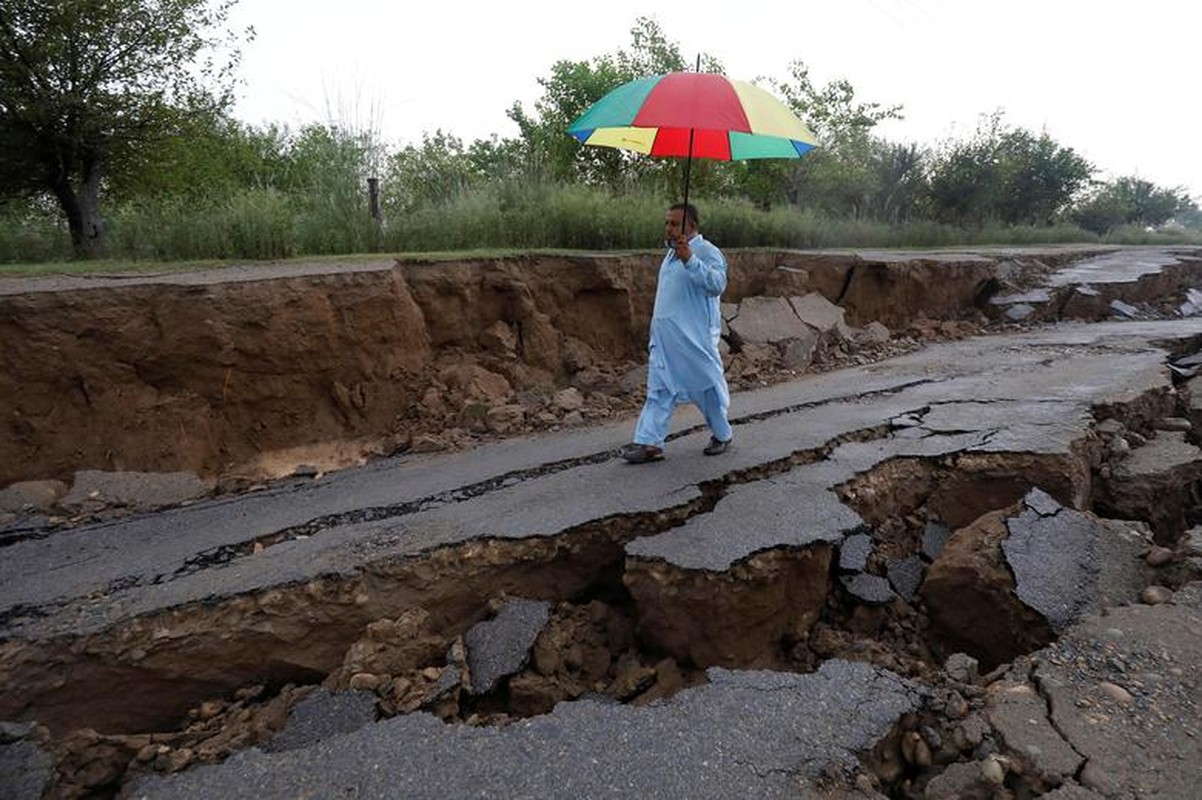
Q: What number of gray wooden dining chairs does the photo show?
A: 0